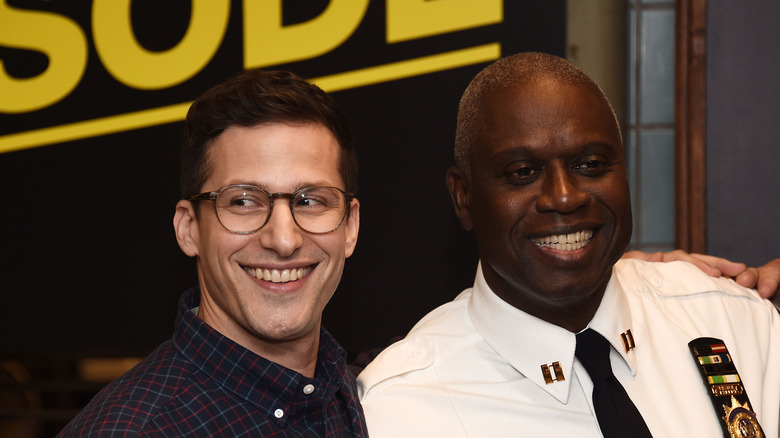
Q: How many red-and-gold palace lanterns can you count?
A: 0